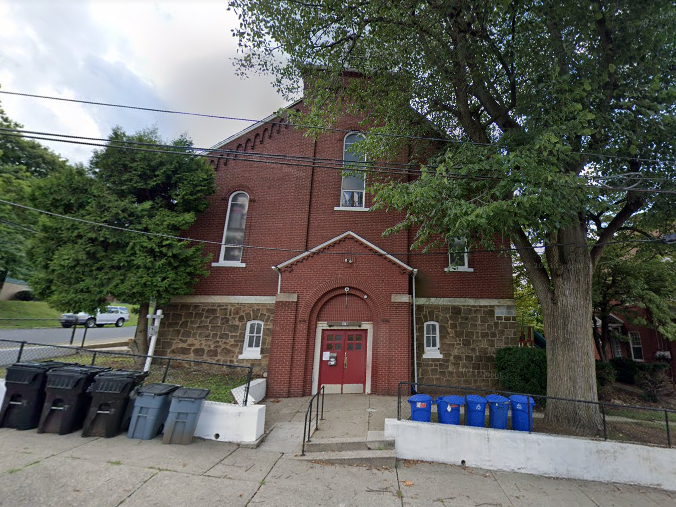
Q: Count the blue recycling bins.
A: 5